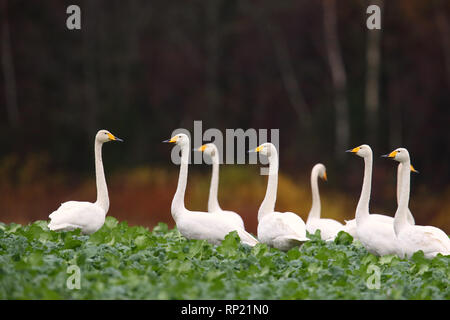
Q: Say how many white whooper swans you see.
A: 8